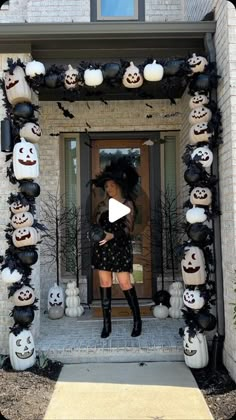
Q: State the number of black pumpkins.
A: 13